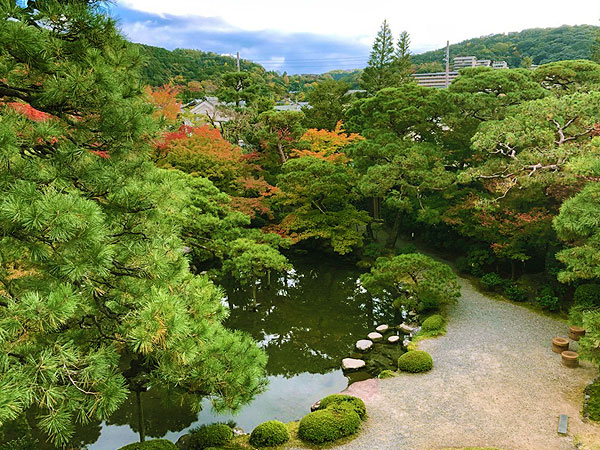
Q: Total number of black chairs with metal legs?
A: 0